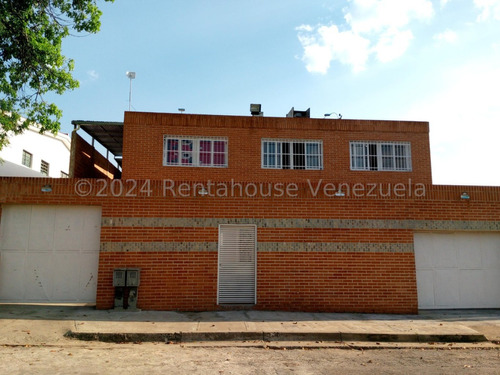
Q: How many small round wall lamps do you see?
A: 4